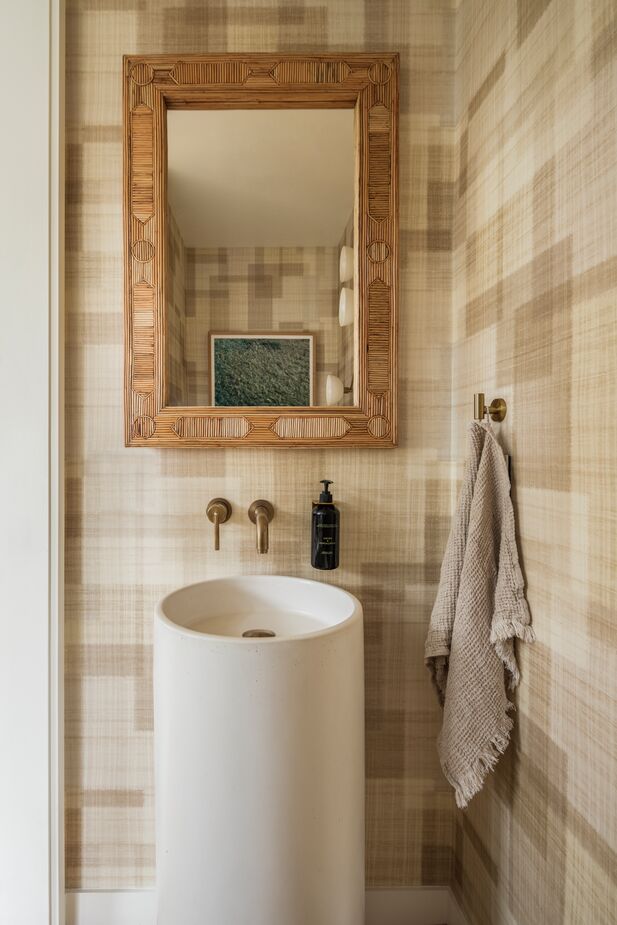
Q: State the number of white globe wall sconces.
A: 3